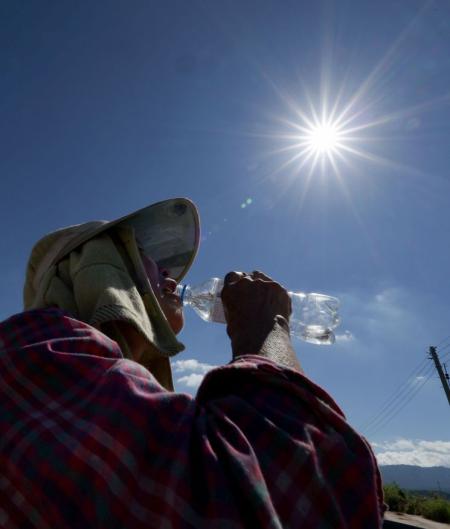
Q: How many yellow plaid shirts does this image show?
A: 0